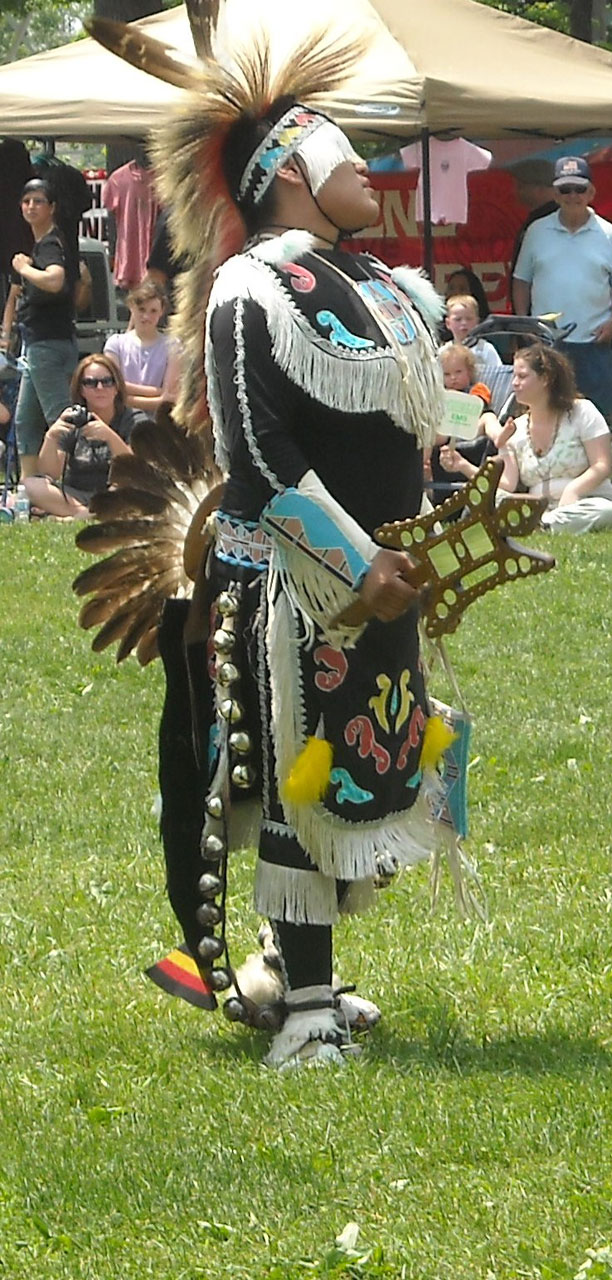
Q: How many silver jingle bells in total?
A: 14